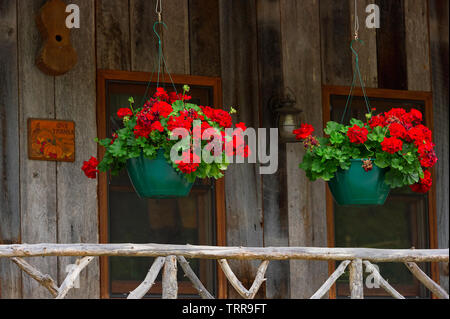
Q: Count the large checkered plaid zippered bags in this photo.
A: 0